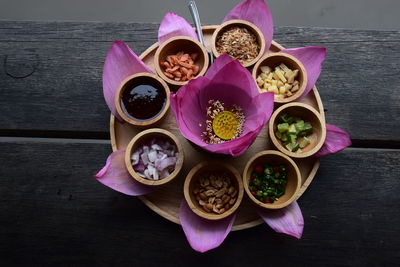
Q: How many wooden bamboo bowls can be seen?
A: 8